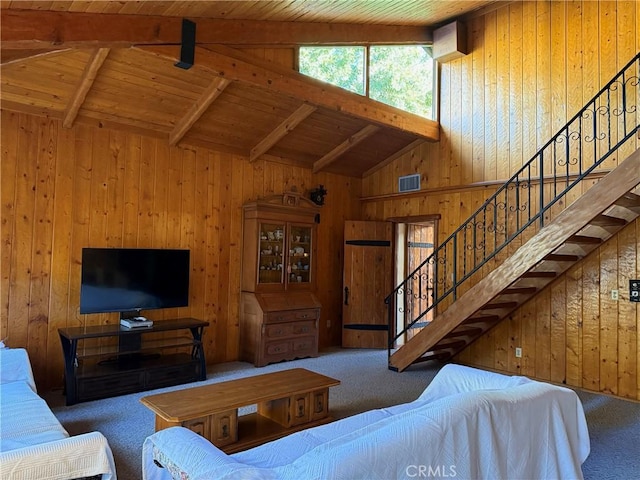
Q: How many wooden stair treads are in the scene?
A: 11